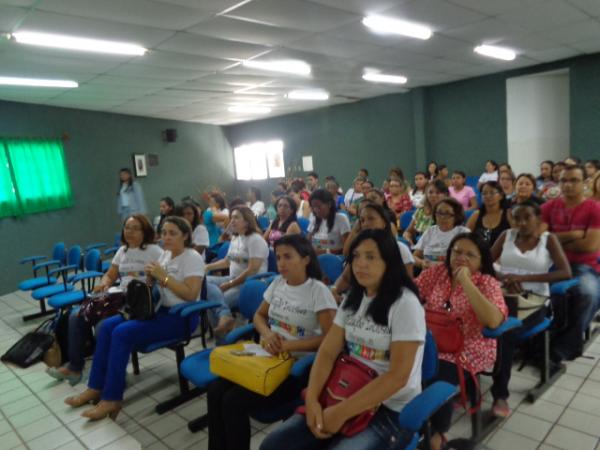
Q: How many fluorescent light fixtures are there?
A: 8